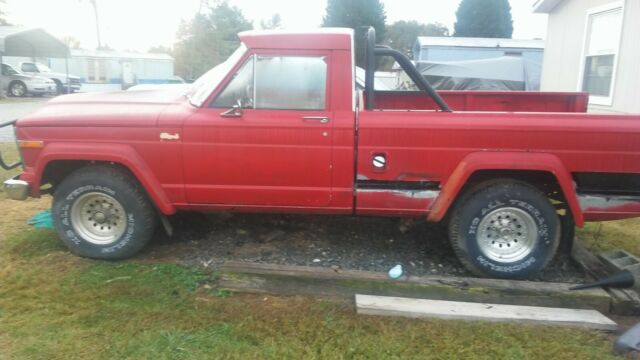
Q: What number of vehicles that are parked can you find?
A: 3